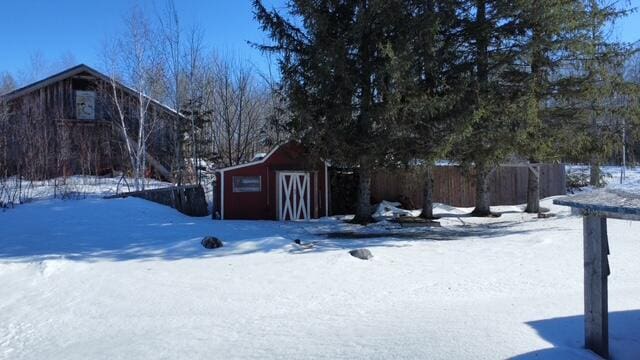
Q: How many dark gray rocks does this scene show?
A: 2